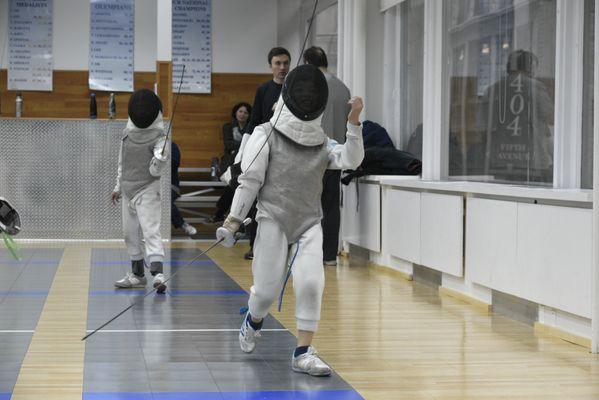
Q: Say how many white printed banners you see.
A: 3